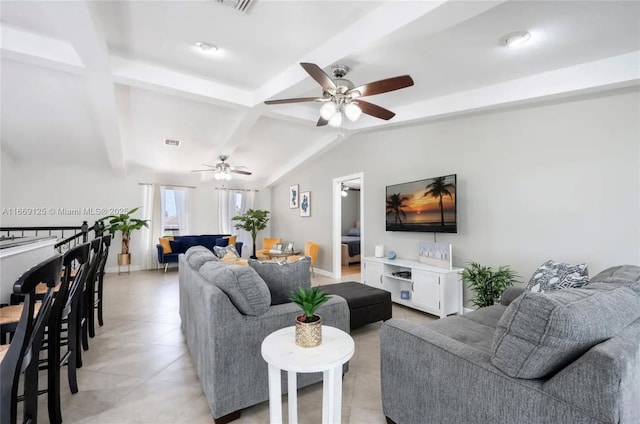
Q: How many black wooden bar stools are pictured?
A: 4